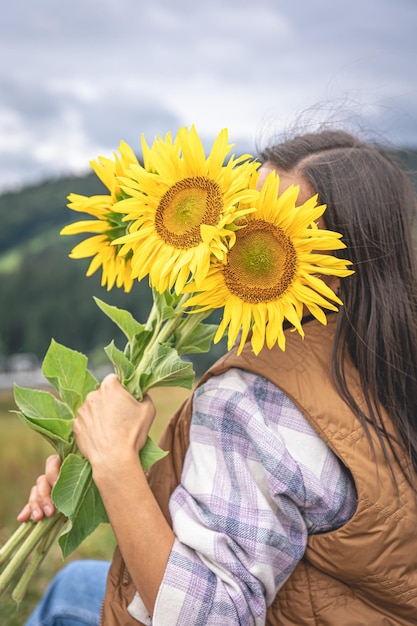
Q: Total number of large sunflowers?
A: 3